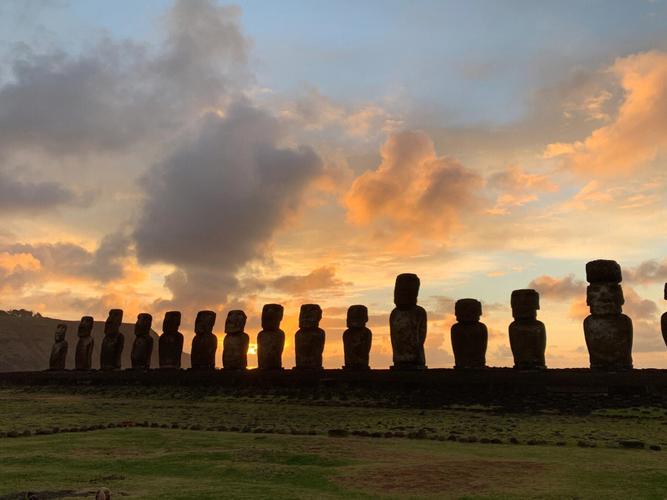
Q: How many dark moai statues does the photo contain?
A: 15